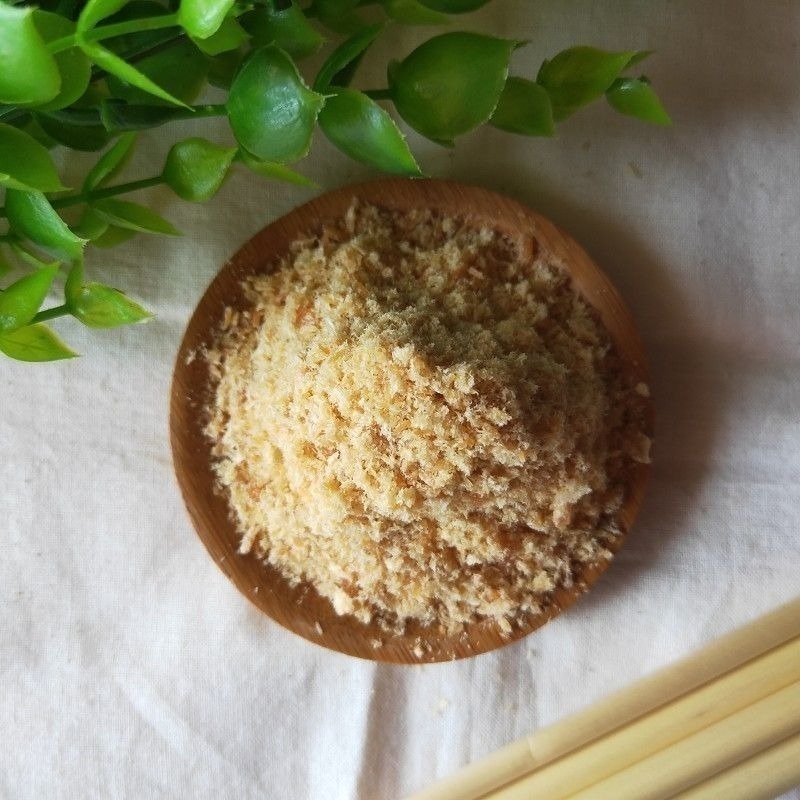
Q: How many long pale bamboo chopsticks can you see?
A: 4